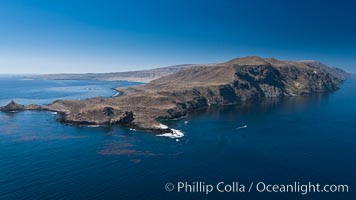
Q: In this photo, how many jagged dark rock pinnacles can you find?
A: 1